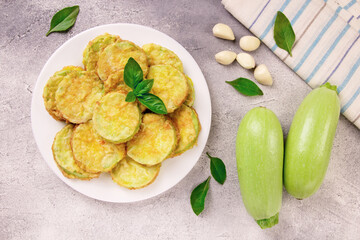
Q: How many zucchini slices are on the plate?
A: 14